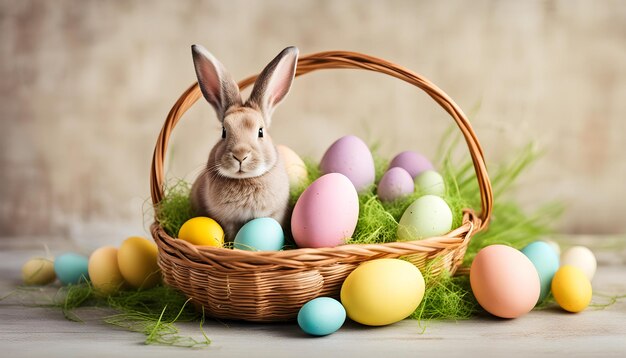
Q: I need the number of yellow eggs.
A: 6